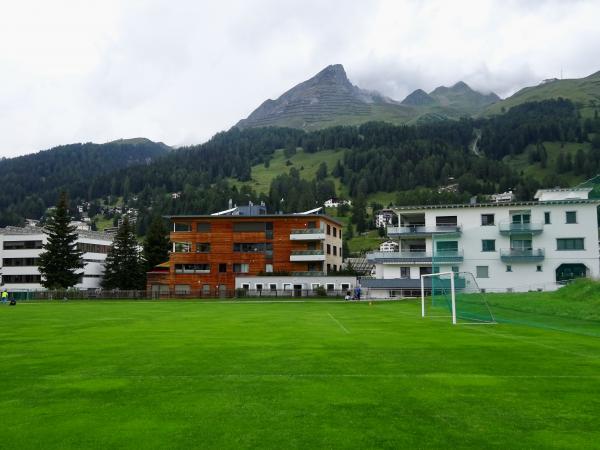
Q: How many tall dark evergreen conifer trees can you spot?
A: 3